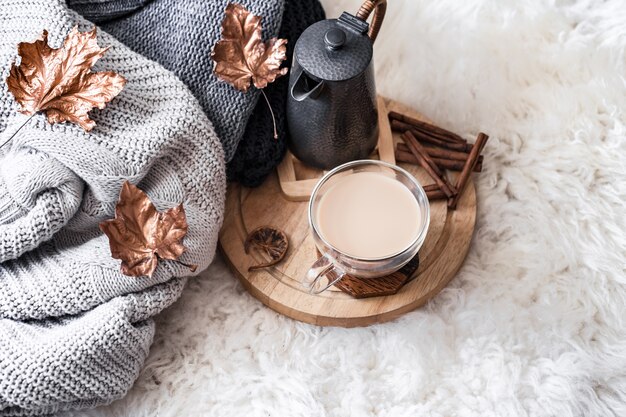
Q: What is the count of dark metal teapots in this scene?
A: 1